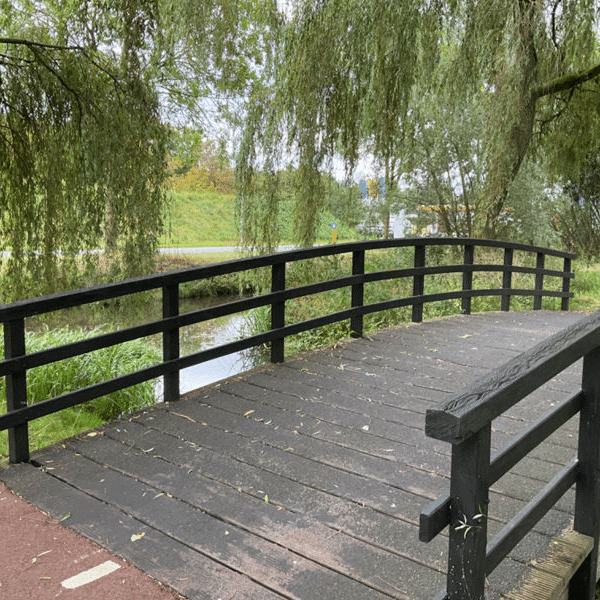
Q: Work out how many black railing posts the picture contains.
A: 11